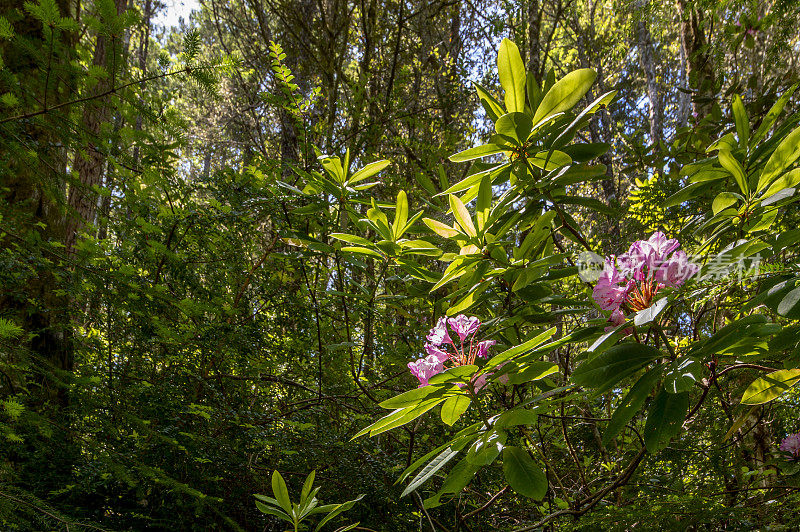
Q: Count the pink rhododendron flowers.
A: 3